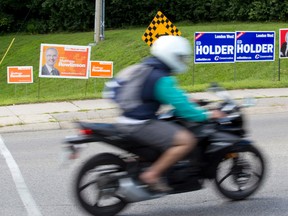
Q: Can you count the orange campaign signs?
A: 3